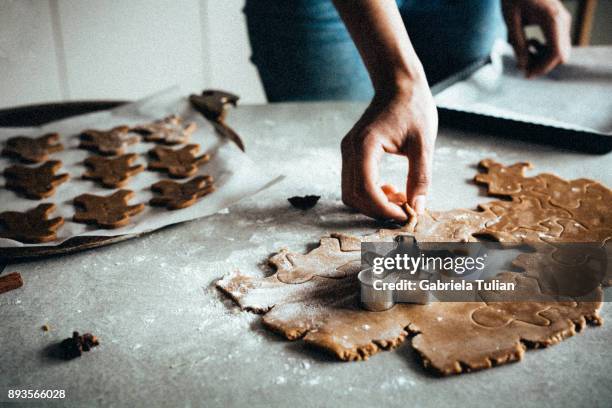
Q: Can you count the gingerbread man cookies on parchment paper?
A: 9